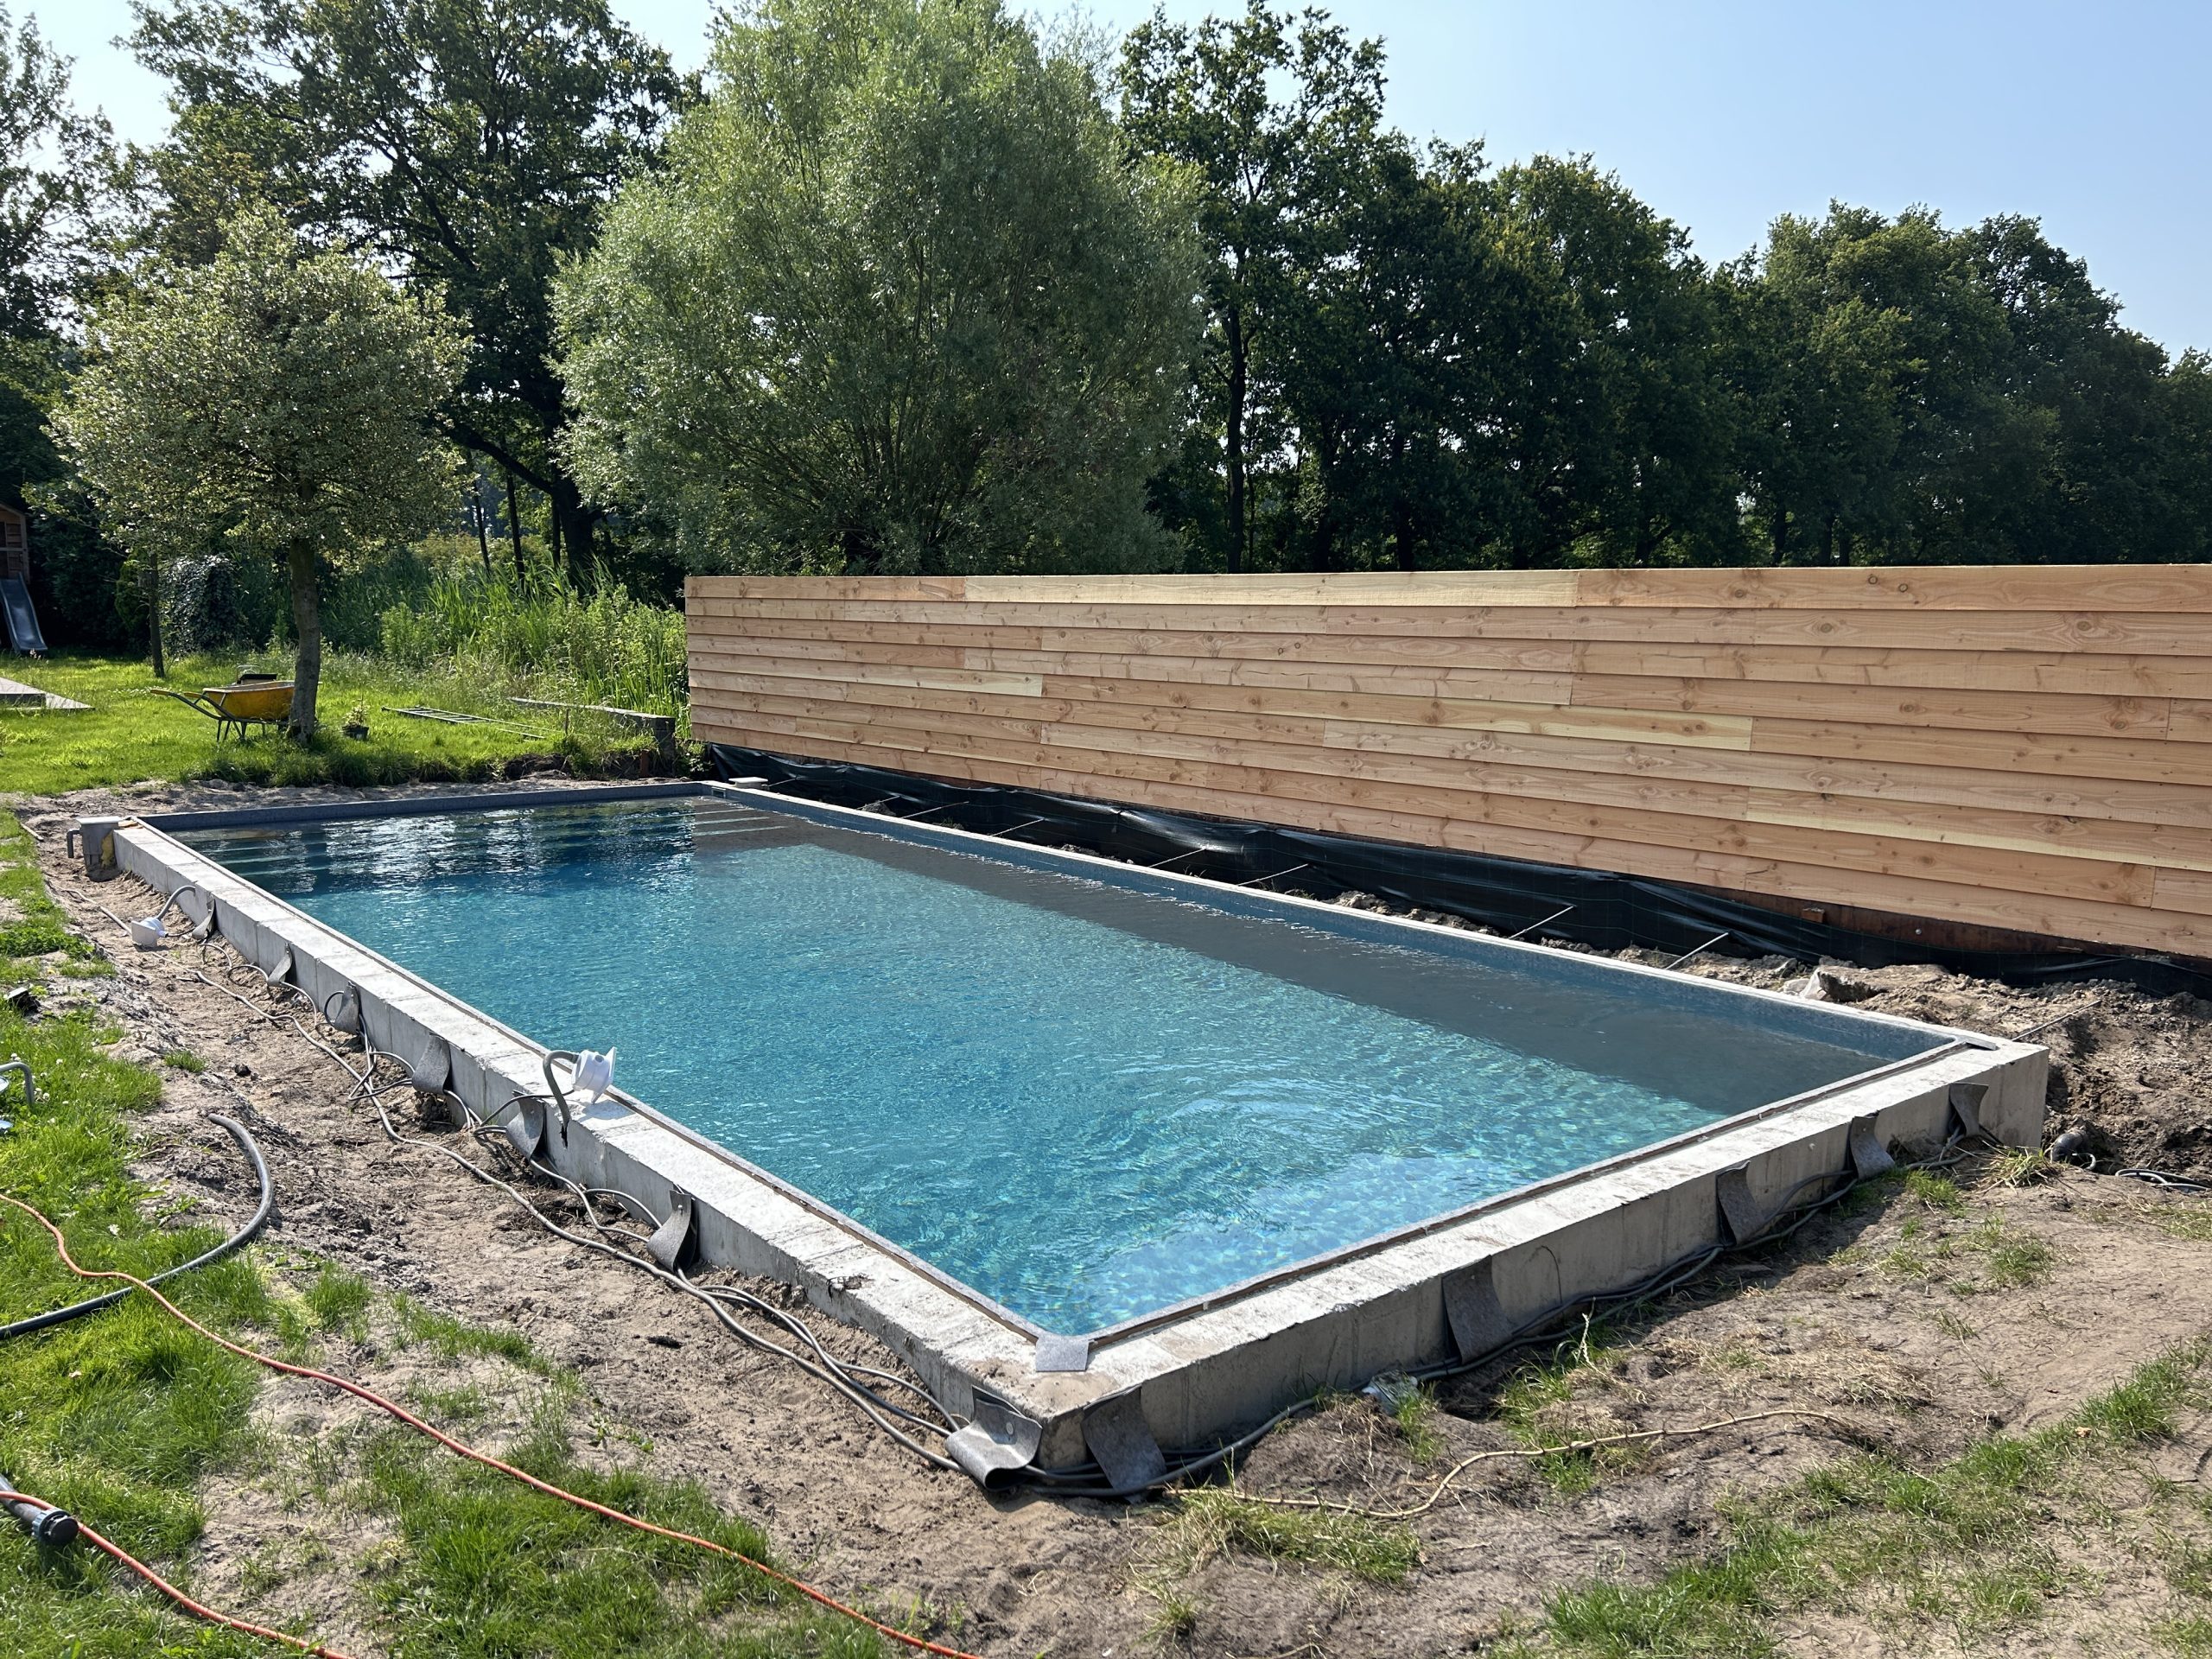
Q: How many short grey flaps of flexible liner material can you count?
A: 12